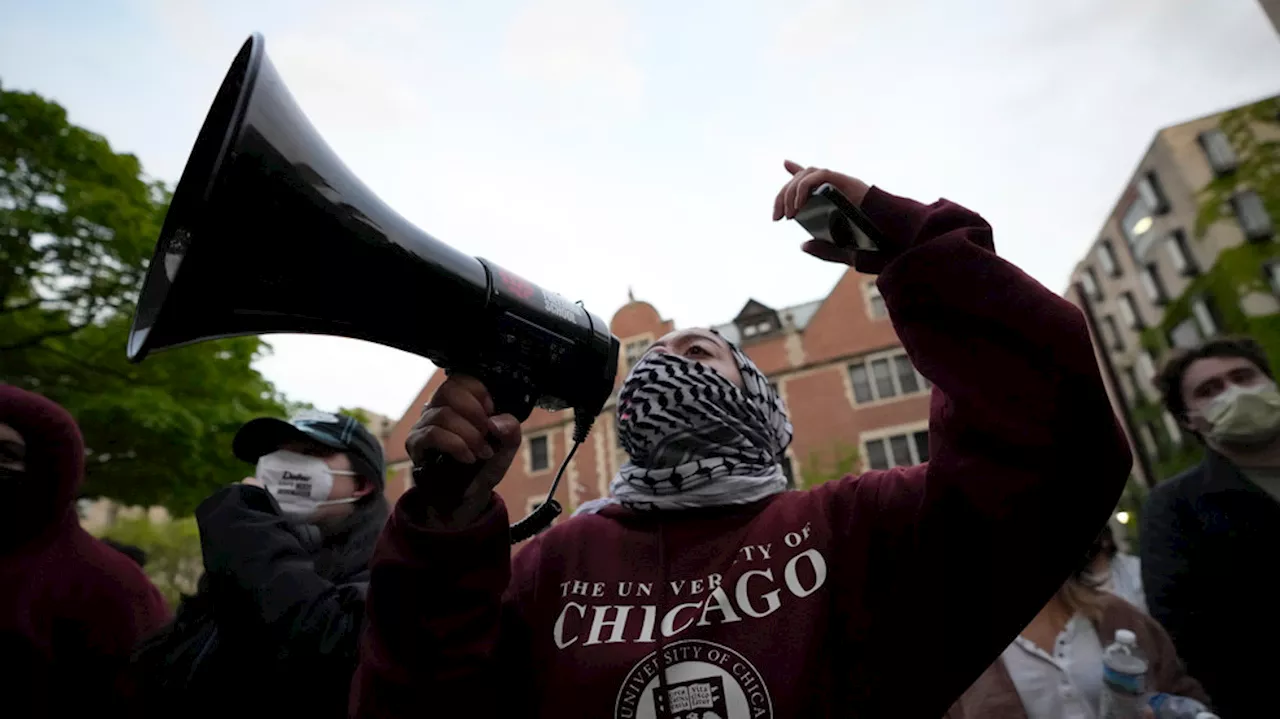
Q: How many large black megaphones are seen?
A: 1